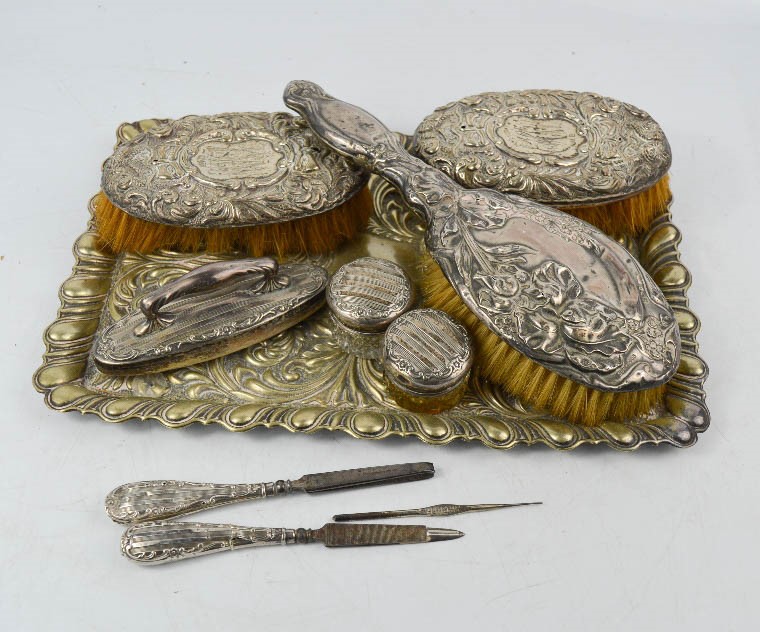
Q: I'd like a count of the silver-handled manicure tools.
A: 2